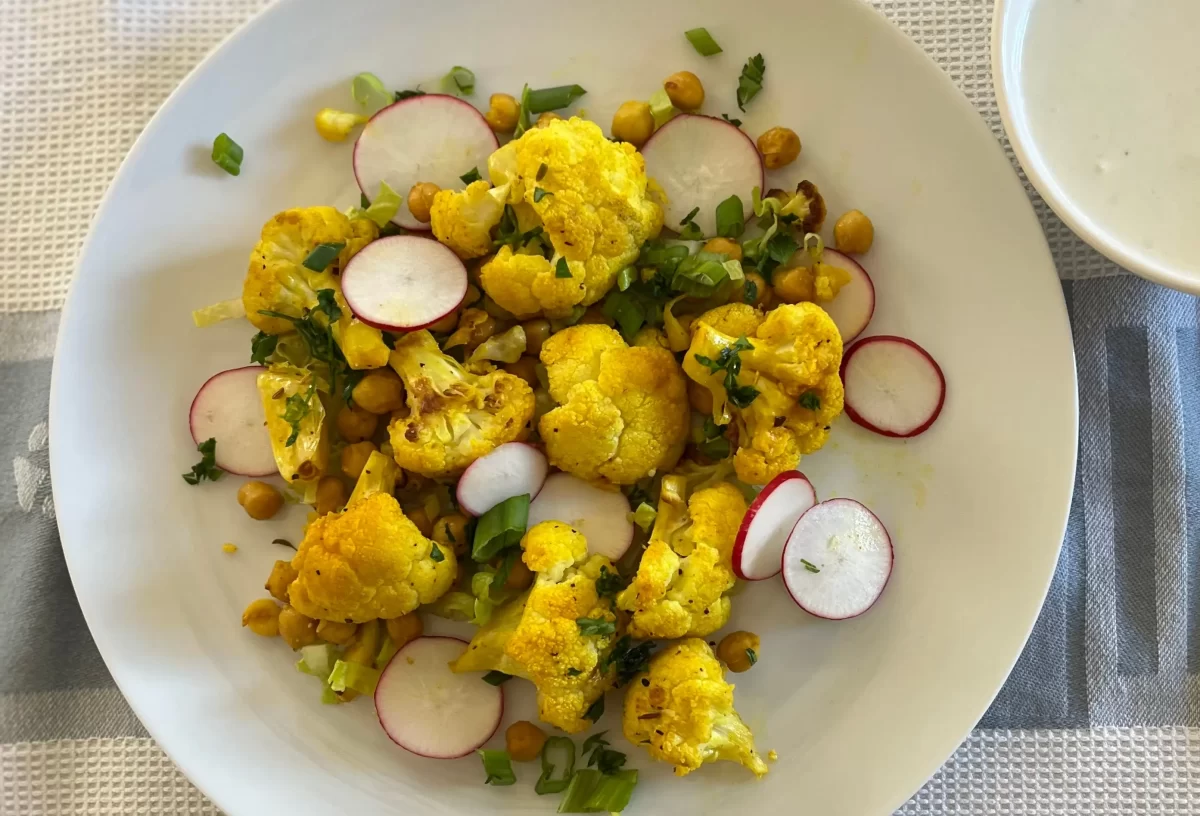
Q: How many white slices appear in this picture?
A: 11